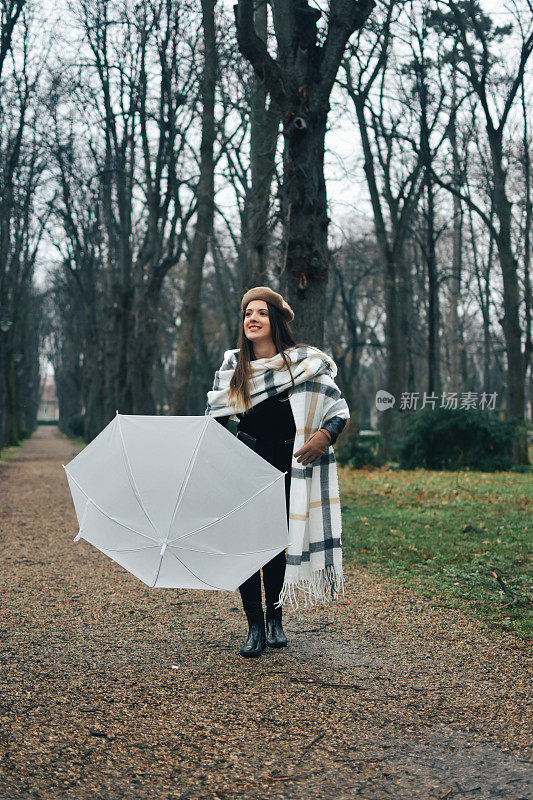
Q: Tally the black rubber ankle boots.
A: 2